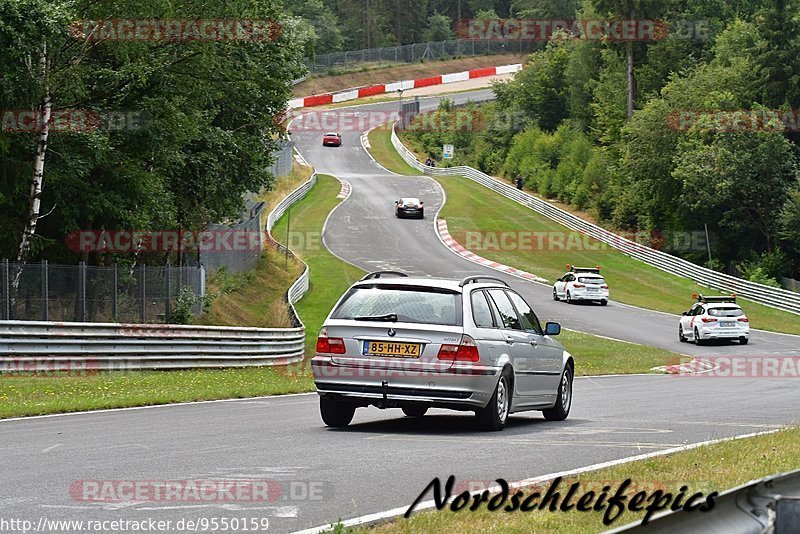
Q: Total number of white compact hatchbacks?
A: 2